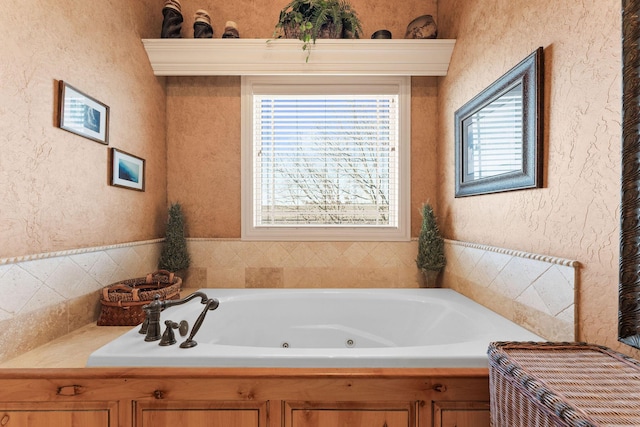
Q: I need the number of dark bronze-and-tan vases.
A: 3